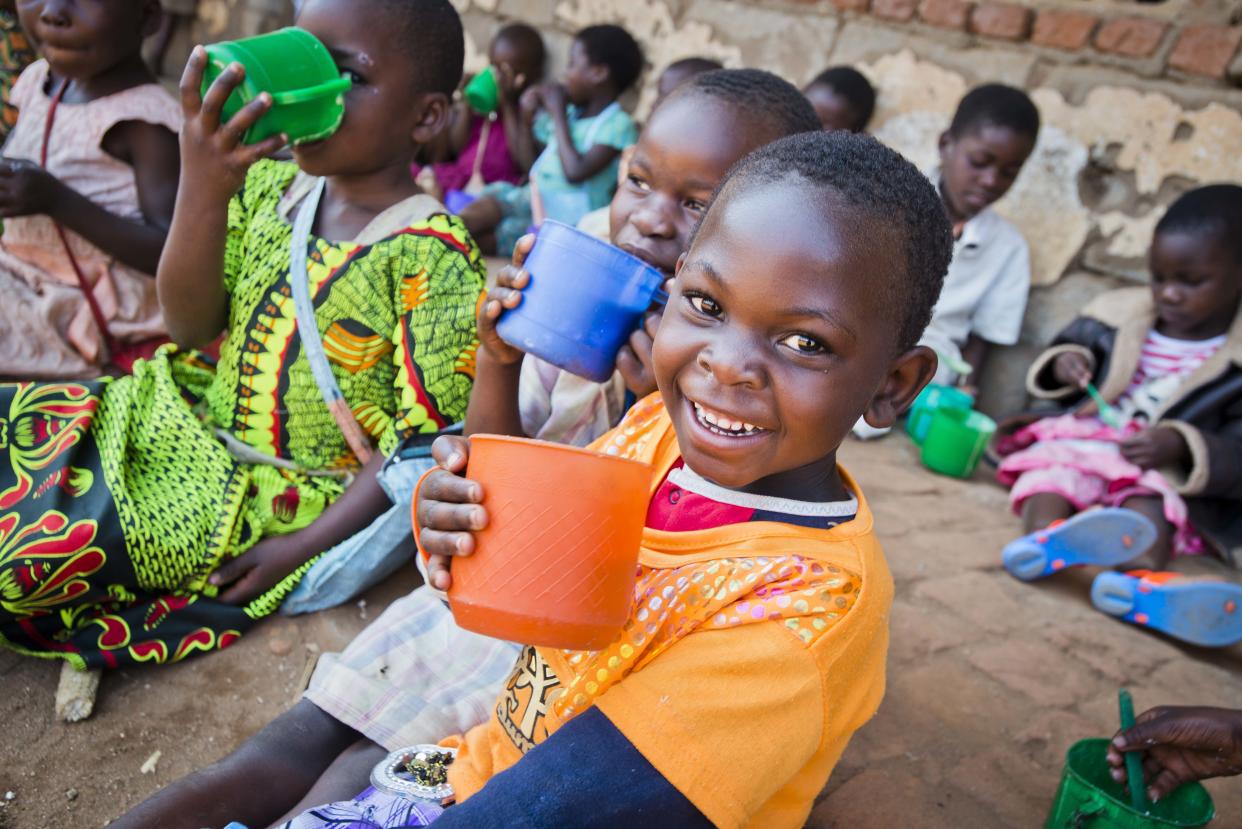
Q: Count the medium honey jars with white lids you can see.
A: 0